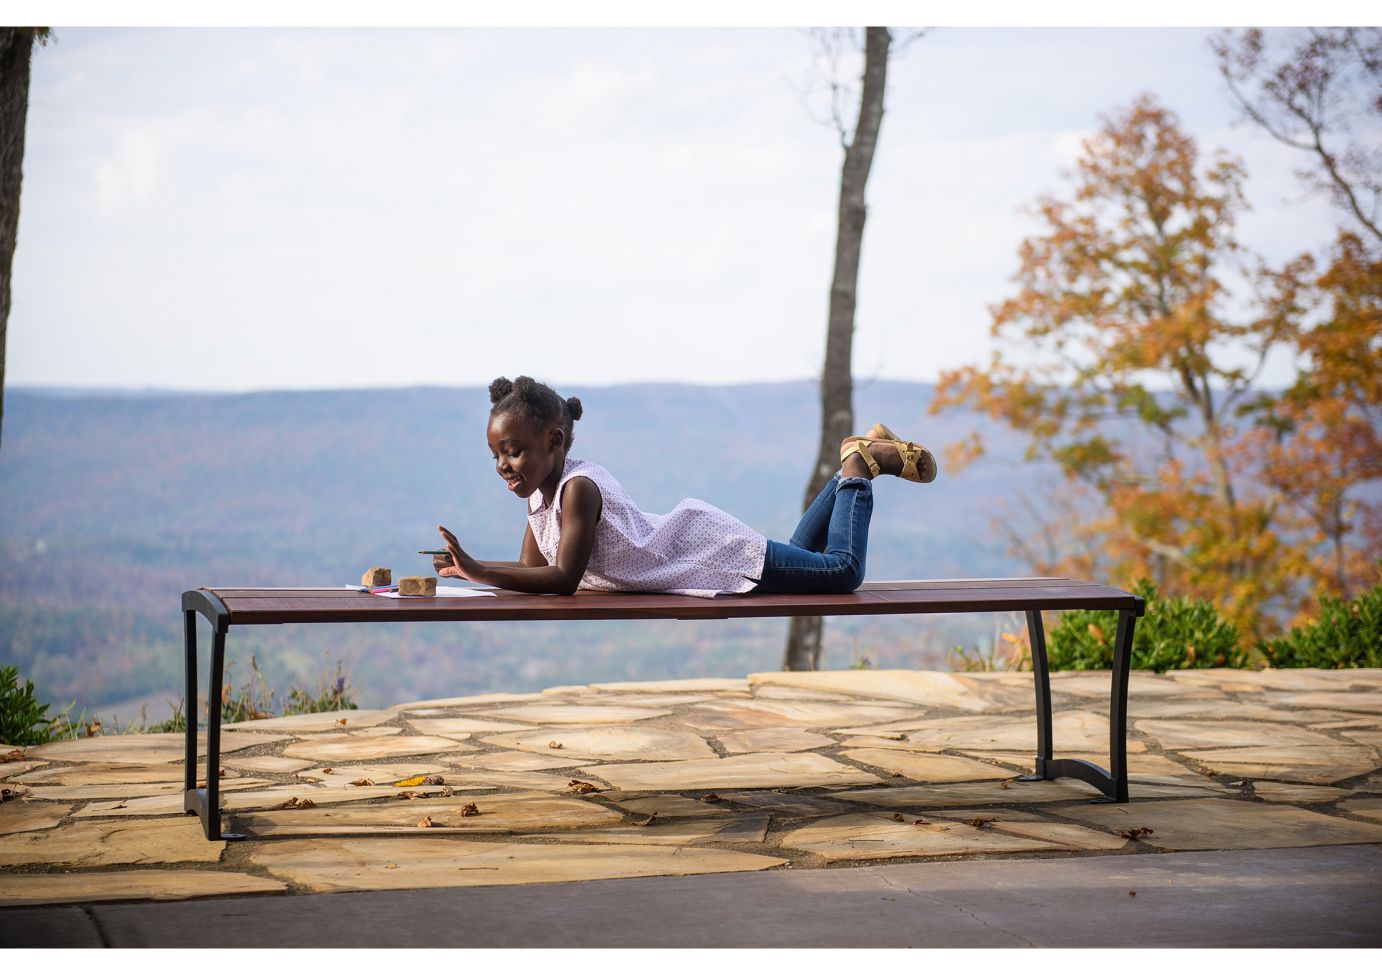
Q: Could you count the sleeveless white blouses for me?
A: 1